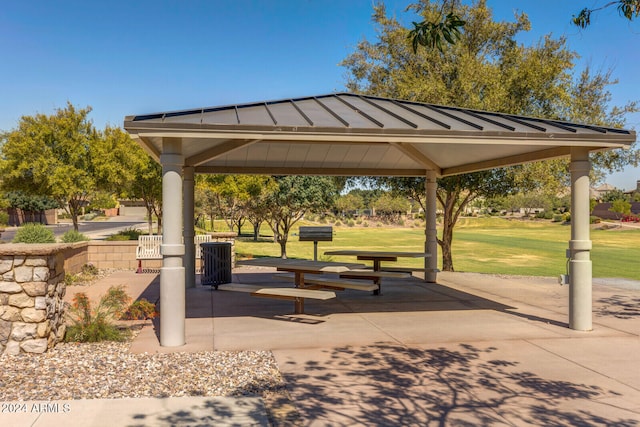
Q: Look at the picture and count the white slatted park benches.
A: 1